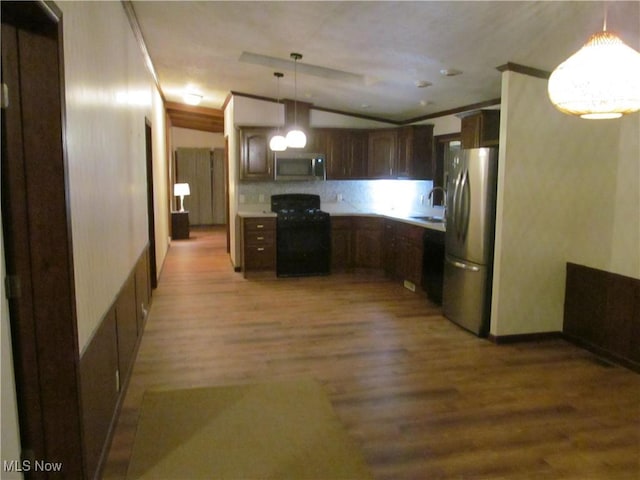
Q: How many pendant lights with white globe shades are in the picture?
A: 2